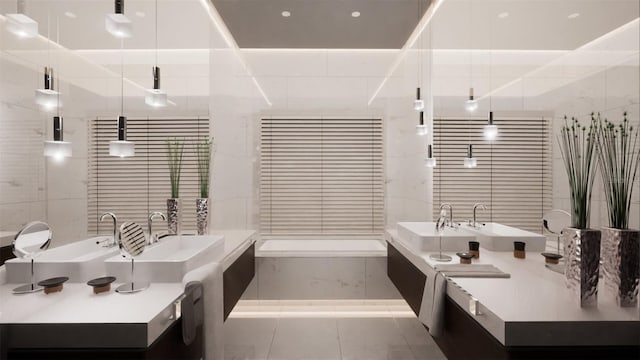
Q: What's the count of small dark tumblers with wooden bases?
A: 2